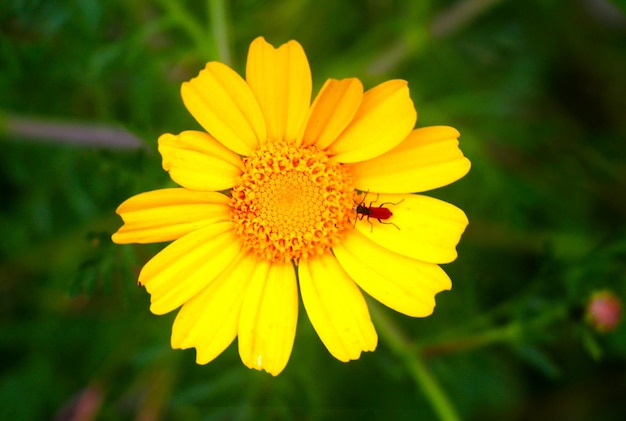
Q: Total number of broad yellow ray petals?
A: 13